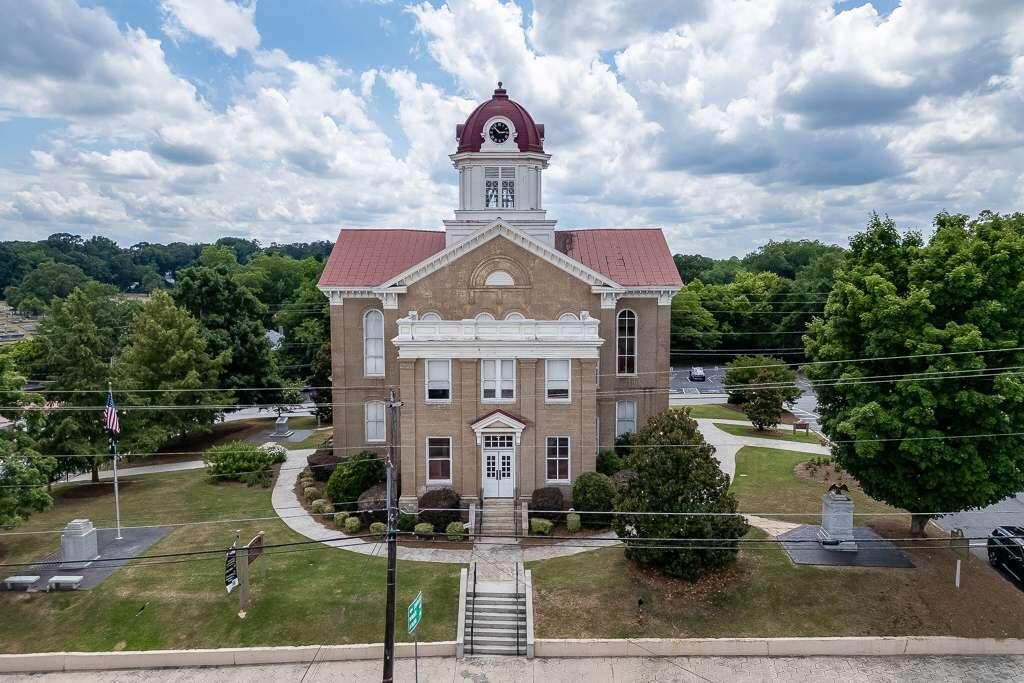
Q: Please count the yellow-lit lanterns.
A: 0